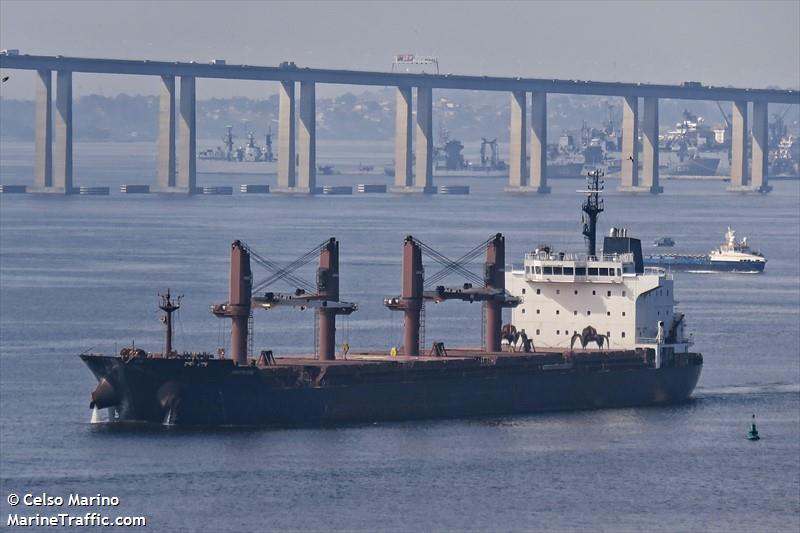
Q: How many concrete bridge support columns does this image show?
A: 14